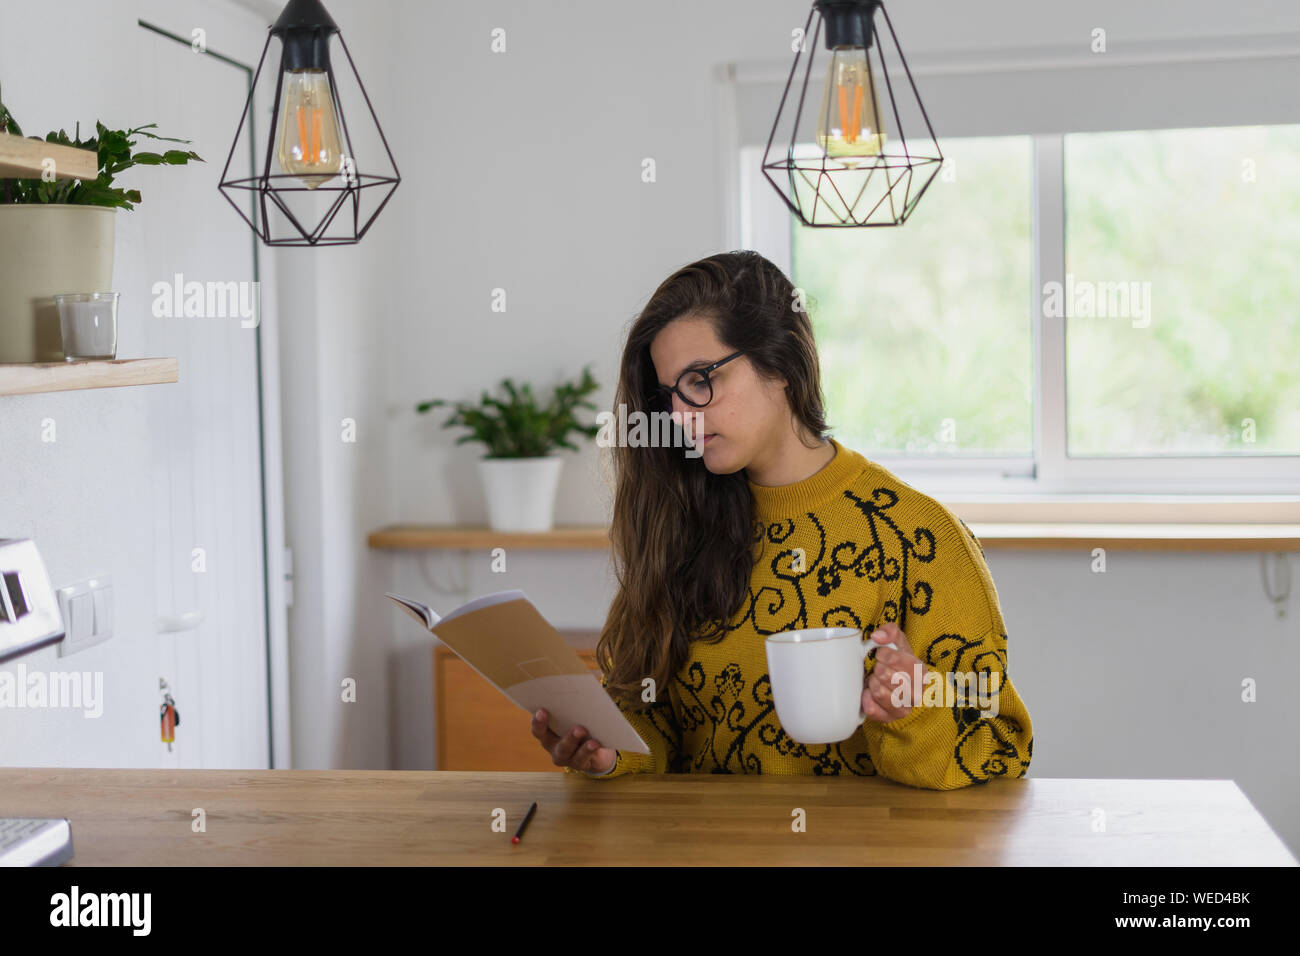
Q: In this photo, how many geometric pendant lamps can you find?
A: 2